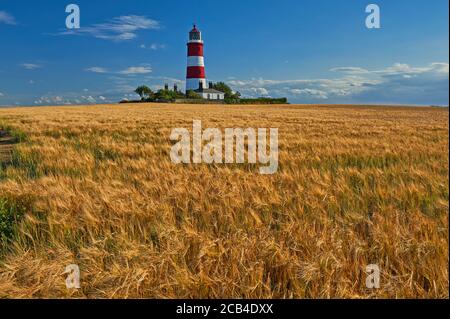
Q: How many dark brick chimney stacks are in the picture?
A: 4